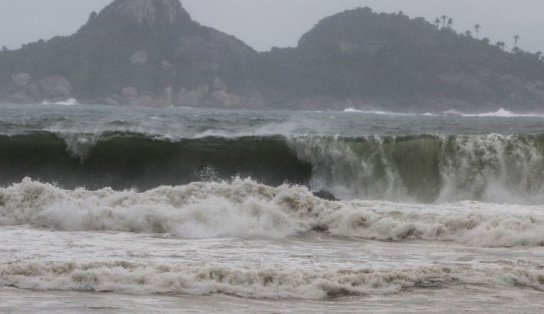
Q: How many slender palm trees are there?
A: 5